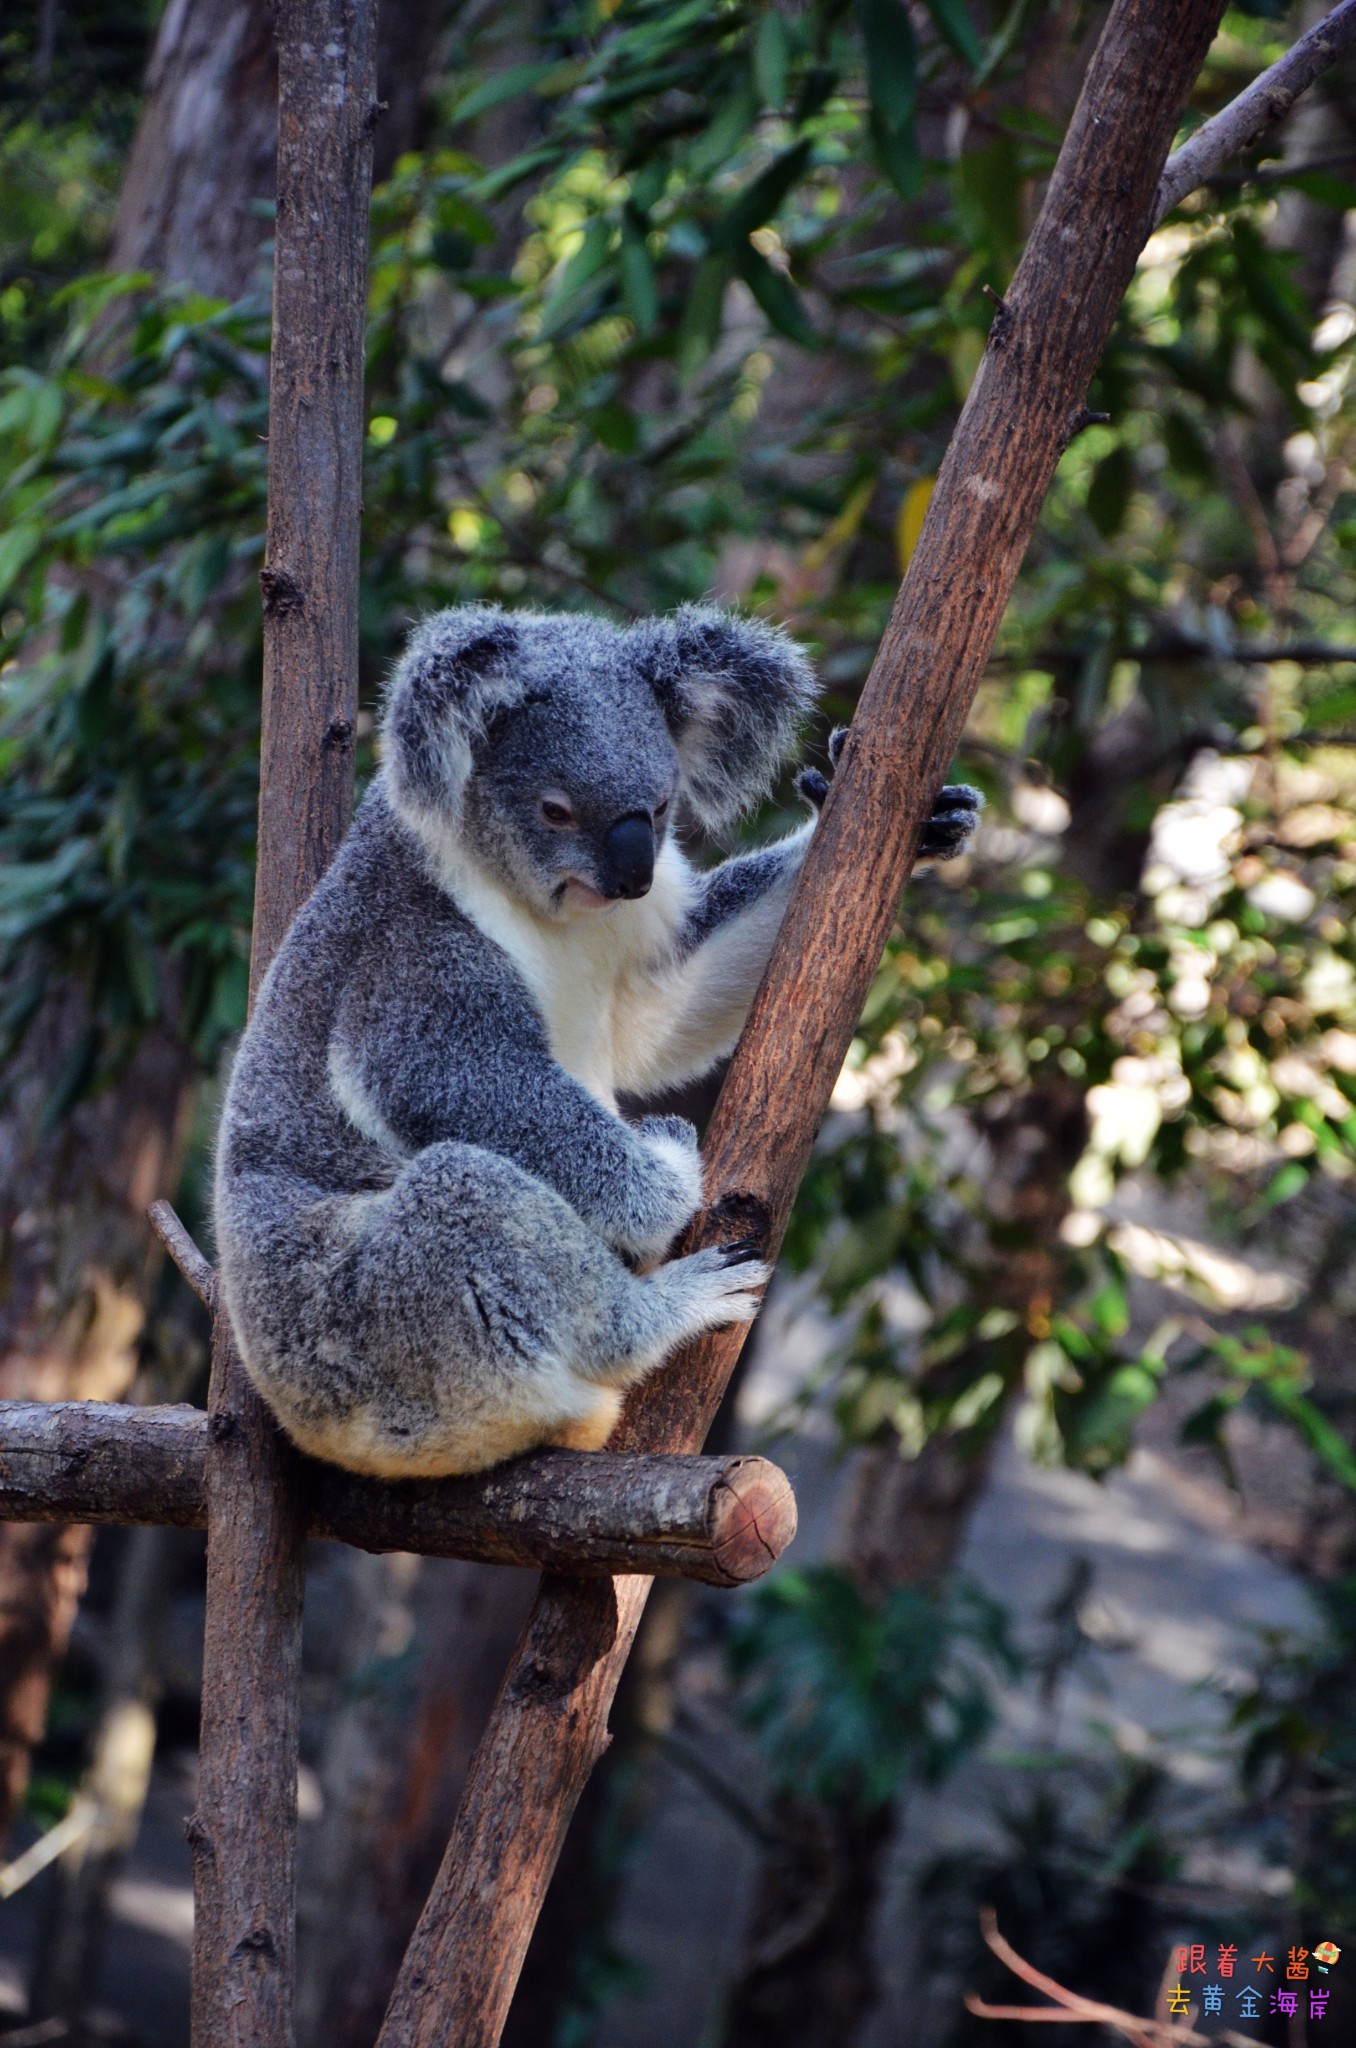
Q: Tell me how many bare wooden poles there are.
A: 3